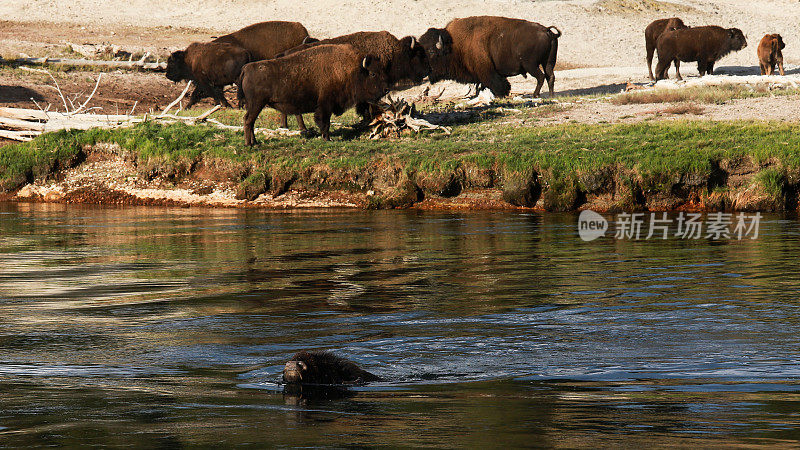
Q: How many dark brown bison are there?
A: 8